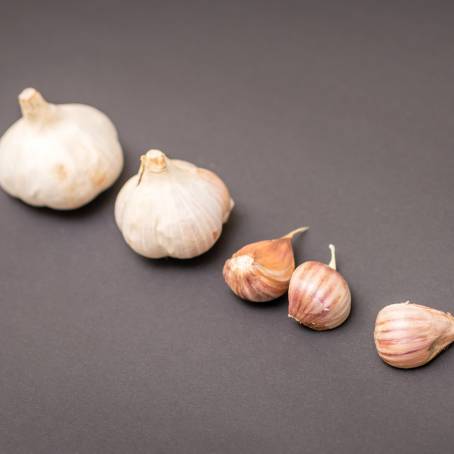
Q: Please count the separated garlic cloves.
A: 3